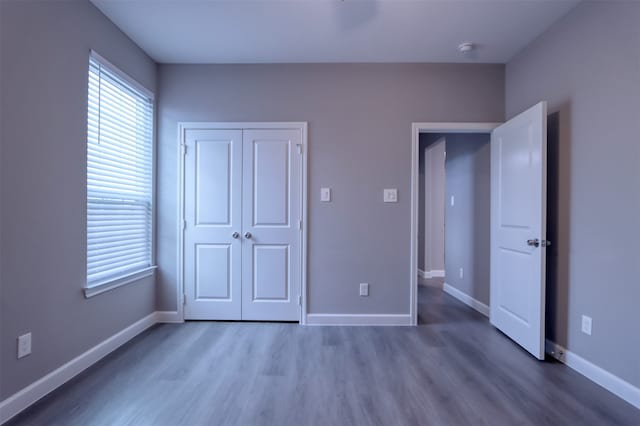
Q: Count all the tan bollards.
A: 0